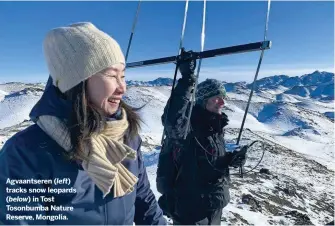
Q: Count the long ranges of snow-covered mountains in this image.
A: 1